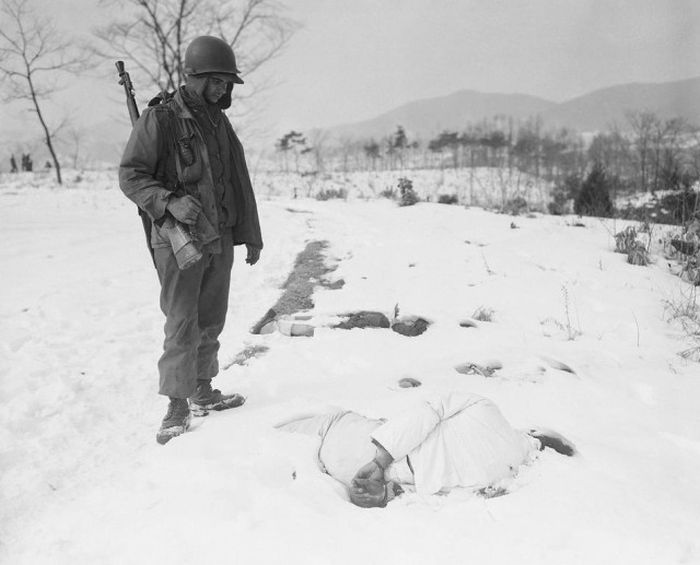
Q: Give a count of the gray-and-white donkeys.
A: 0